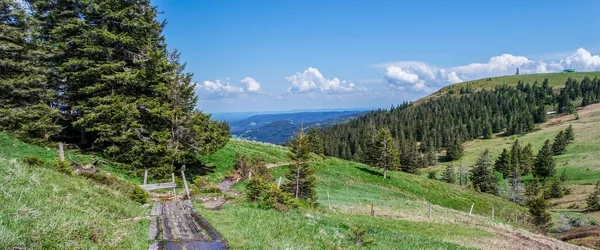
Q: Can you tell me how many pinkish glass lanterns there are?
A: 0